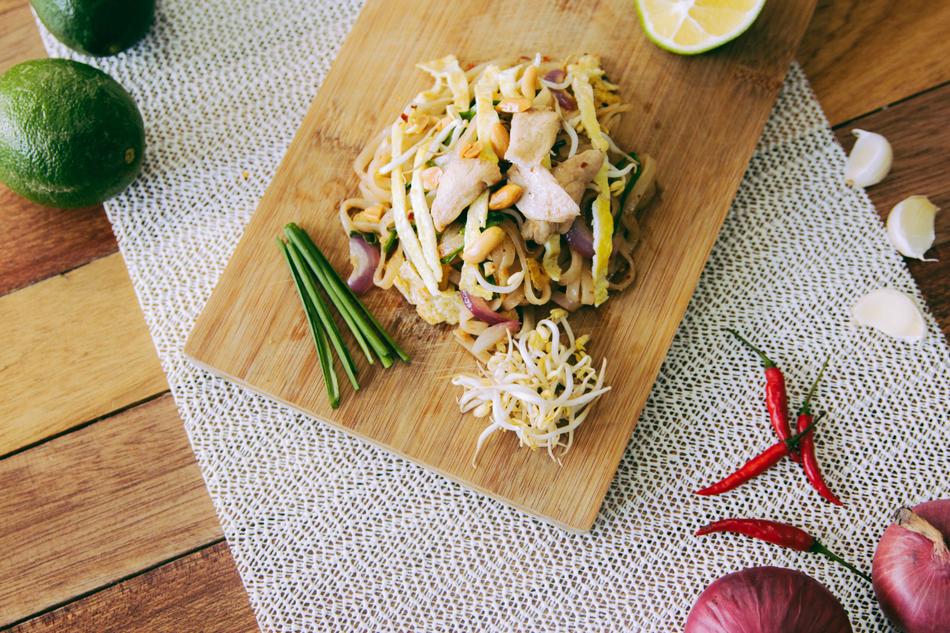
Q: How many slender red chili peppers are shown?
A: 4